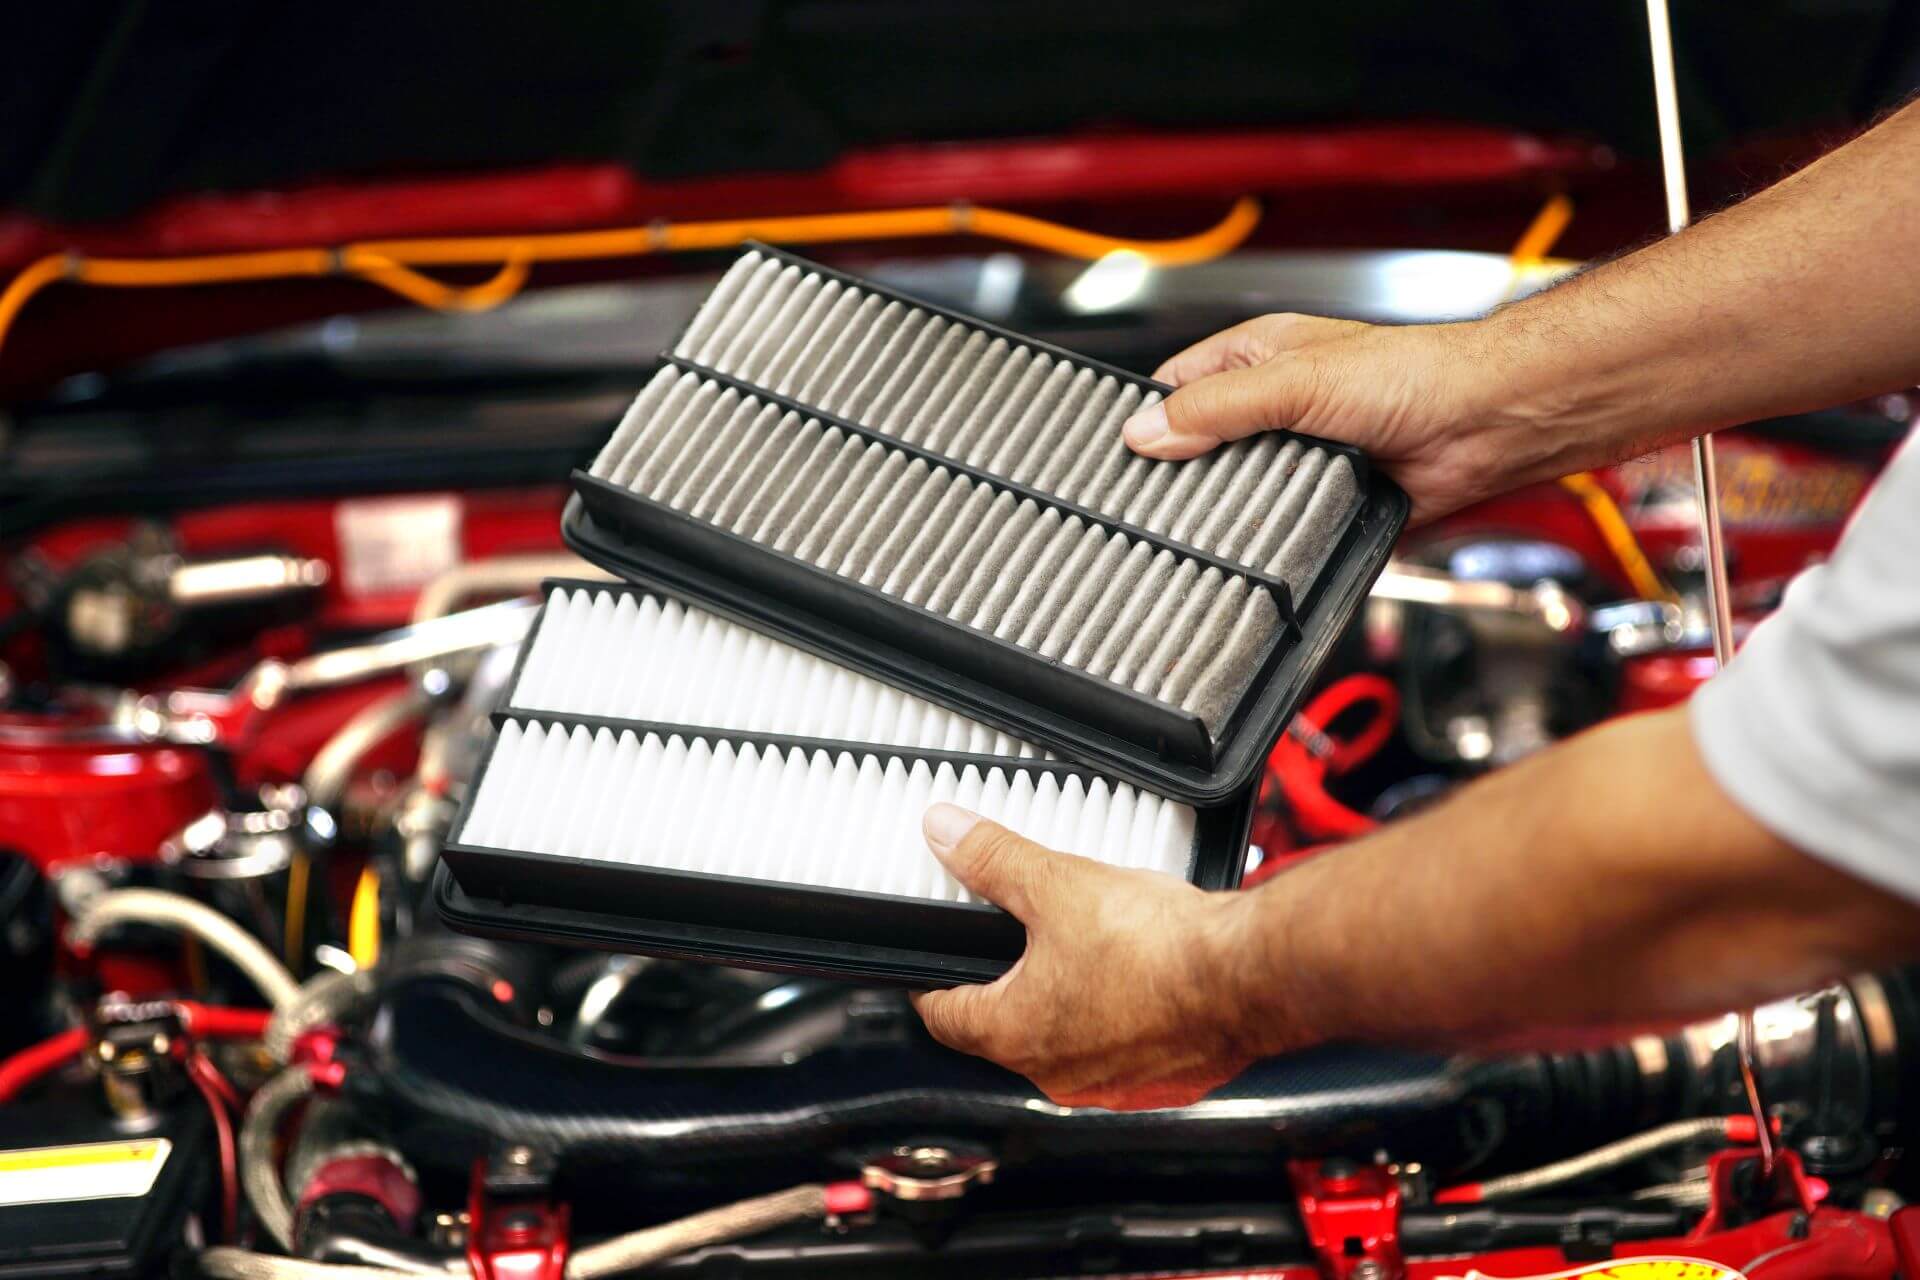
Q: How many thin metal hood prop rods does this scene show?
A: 1